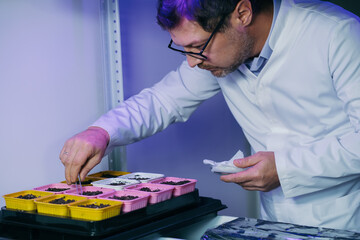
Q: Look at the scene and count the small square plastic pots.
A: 12